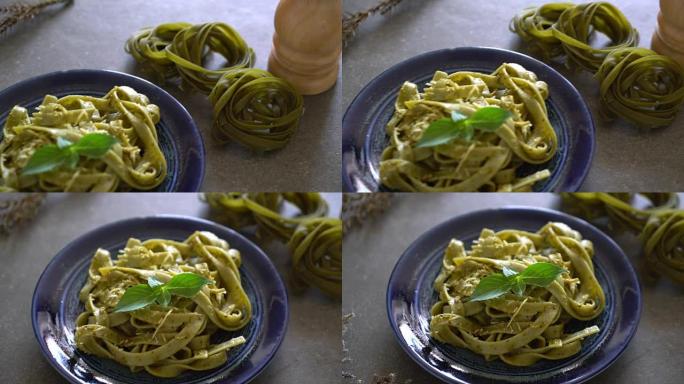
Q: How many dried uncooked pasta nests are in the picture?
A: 12